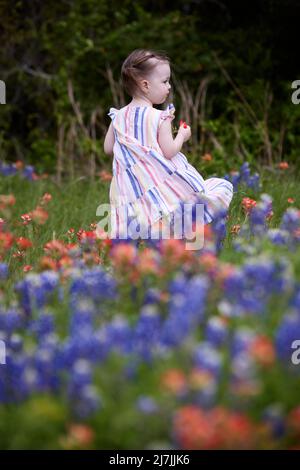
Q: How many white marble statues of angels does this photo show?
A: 0